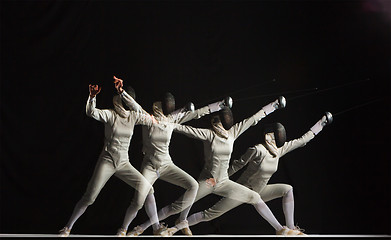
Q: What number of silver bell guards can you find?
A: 4